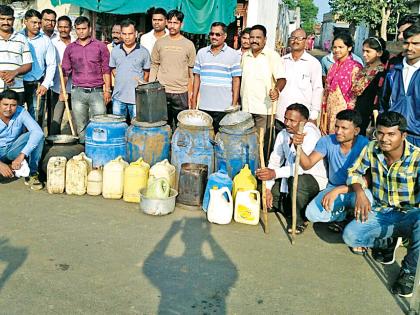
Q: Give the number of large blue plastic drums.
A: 4